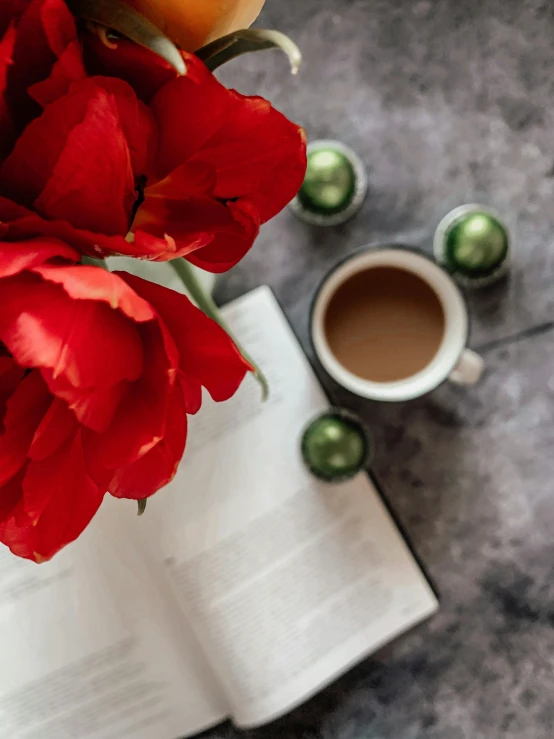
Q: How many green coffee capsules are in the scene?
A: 3